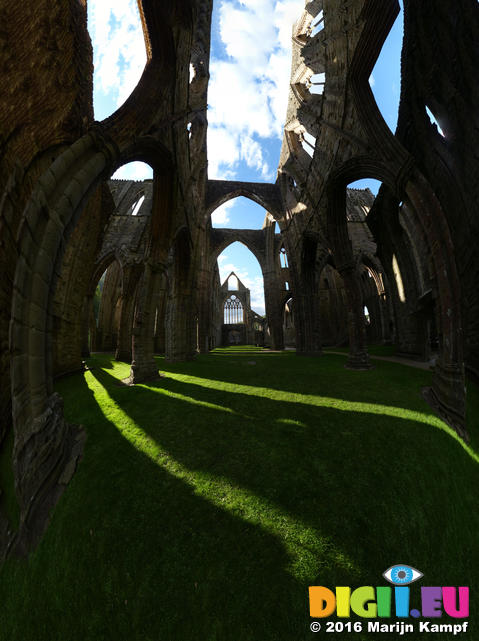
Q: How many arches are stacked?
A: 2